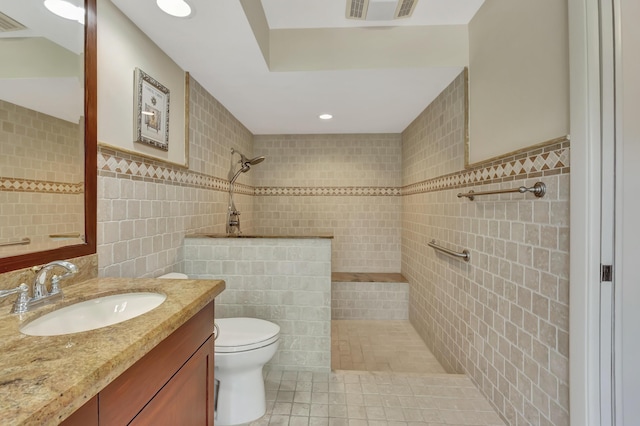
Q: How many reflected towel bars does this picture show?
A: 2